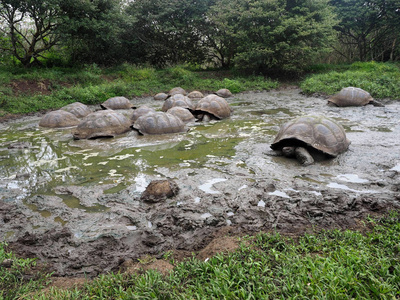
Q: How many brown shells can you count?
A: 15